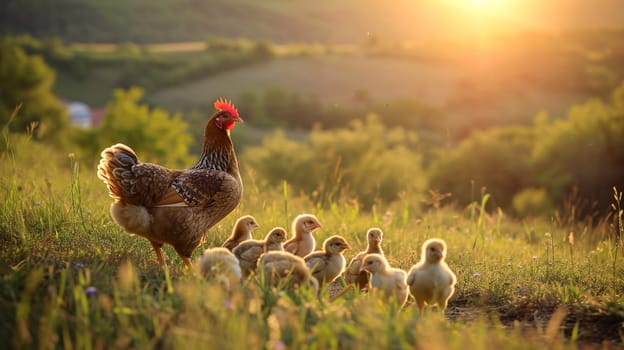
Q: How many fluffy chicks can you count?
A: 9